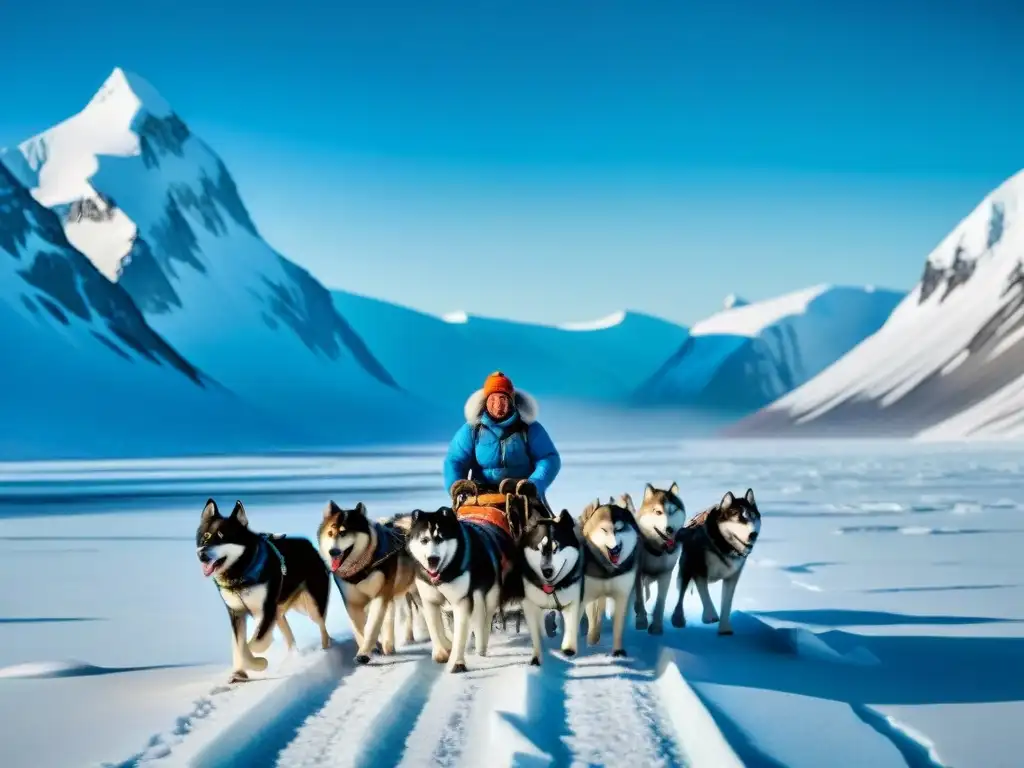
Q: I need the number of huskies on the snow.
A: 7